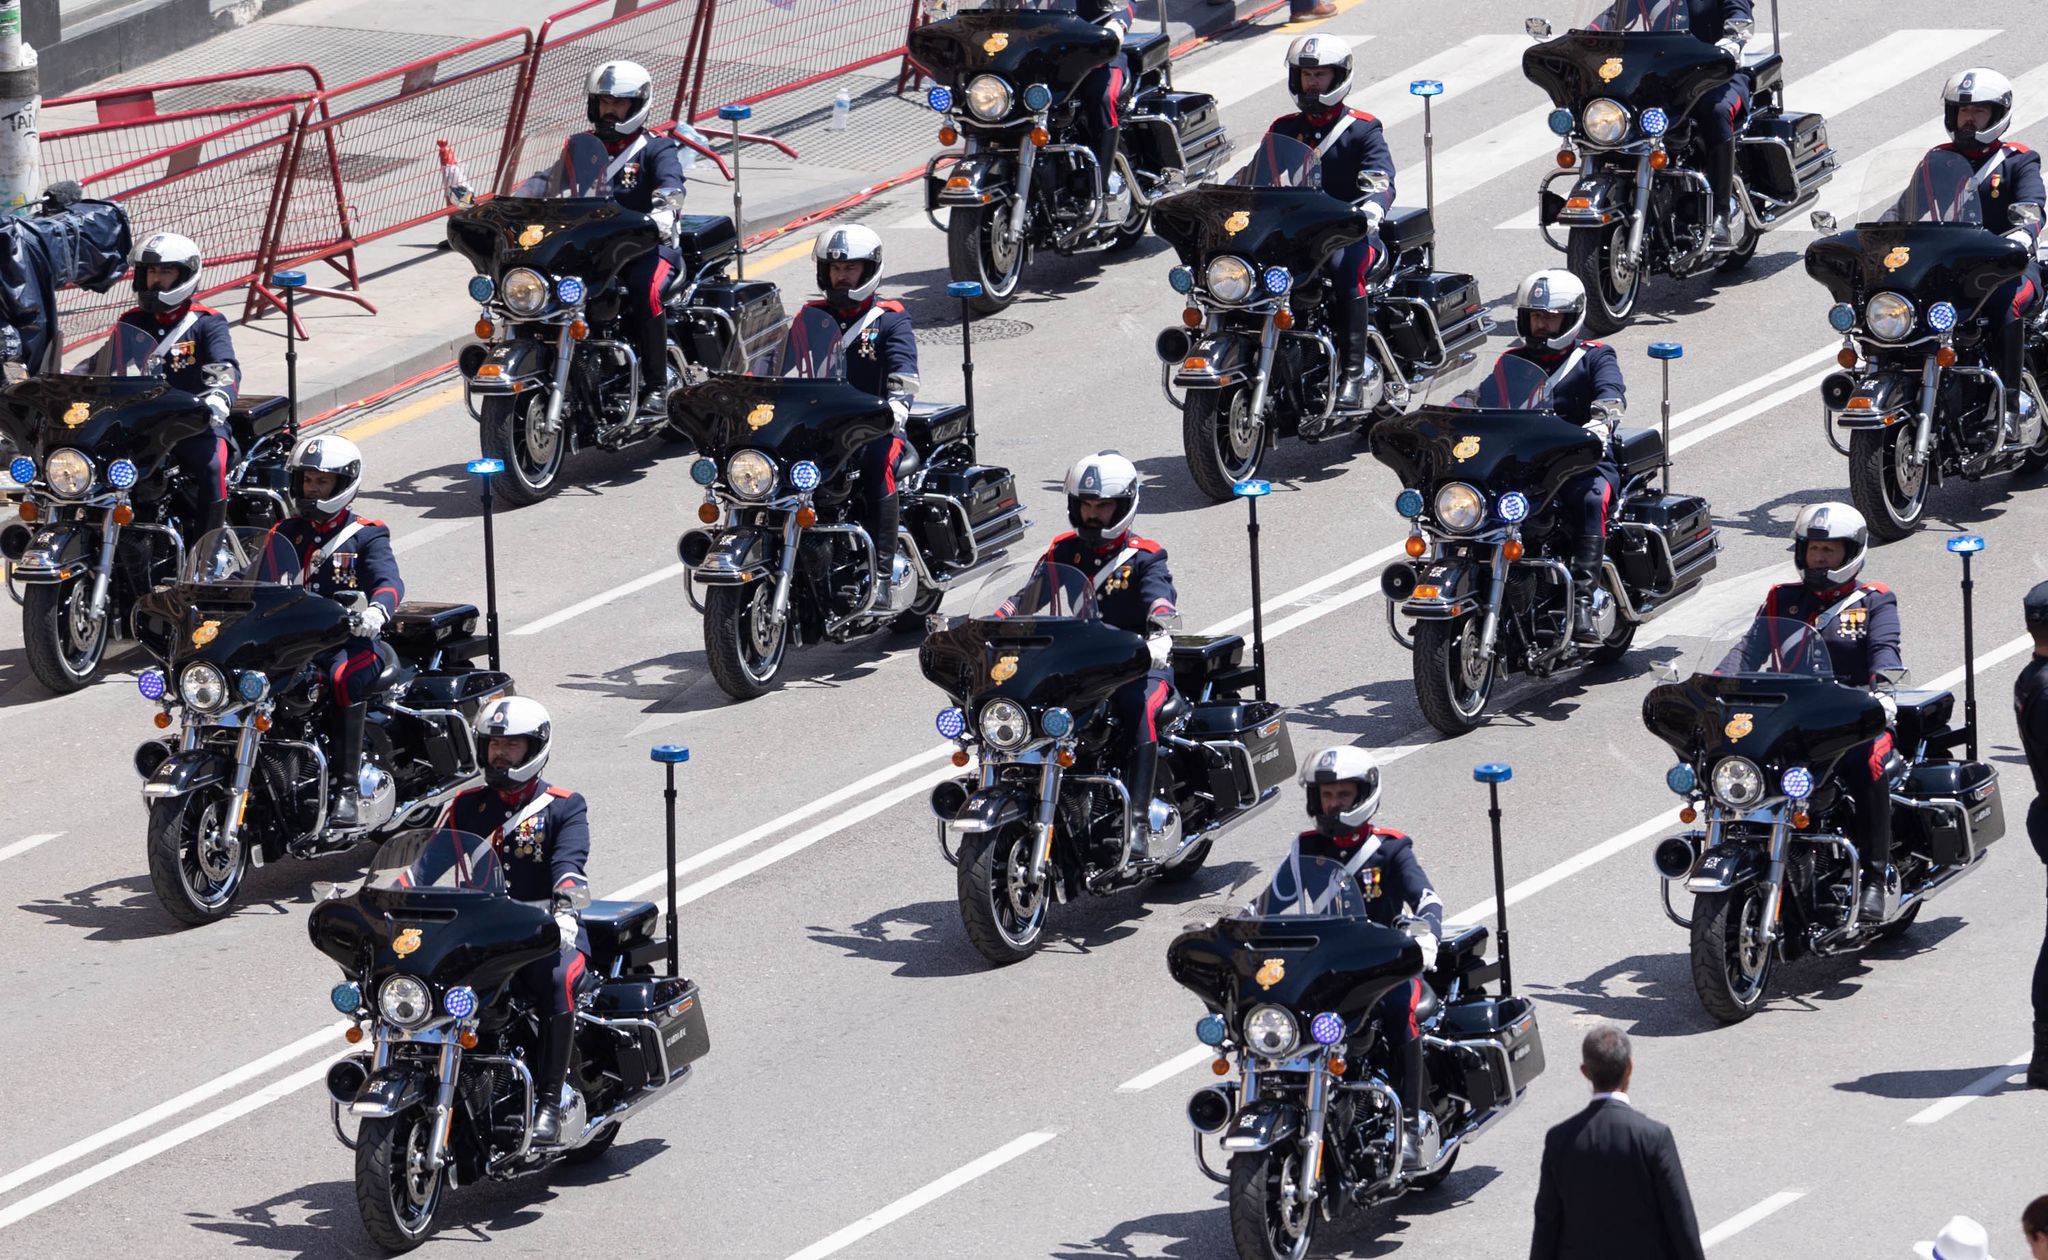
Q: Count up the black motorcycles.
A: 13